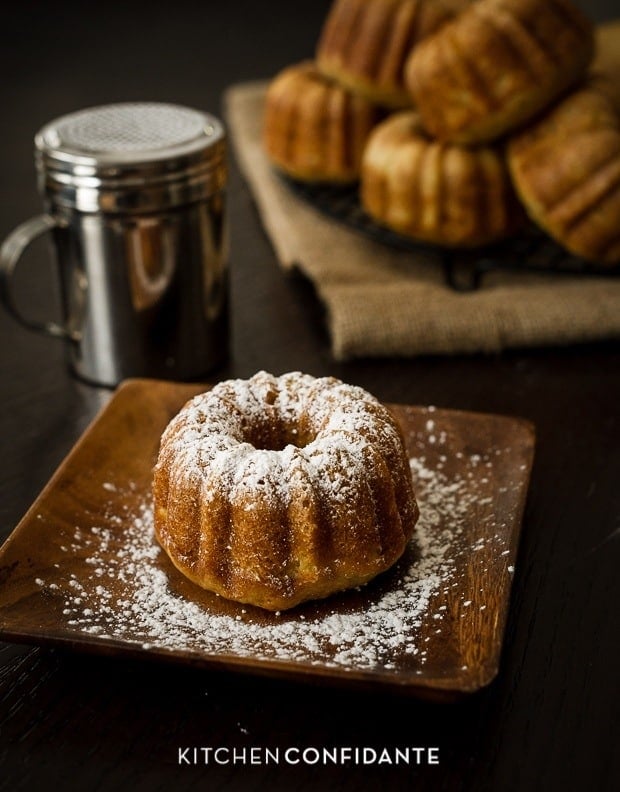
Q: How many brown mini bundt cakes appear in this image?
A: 6